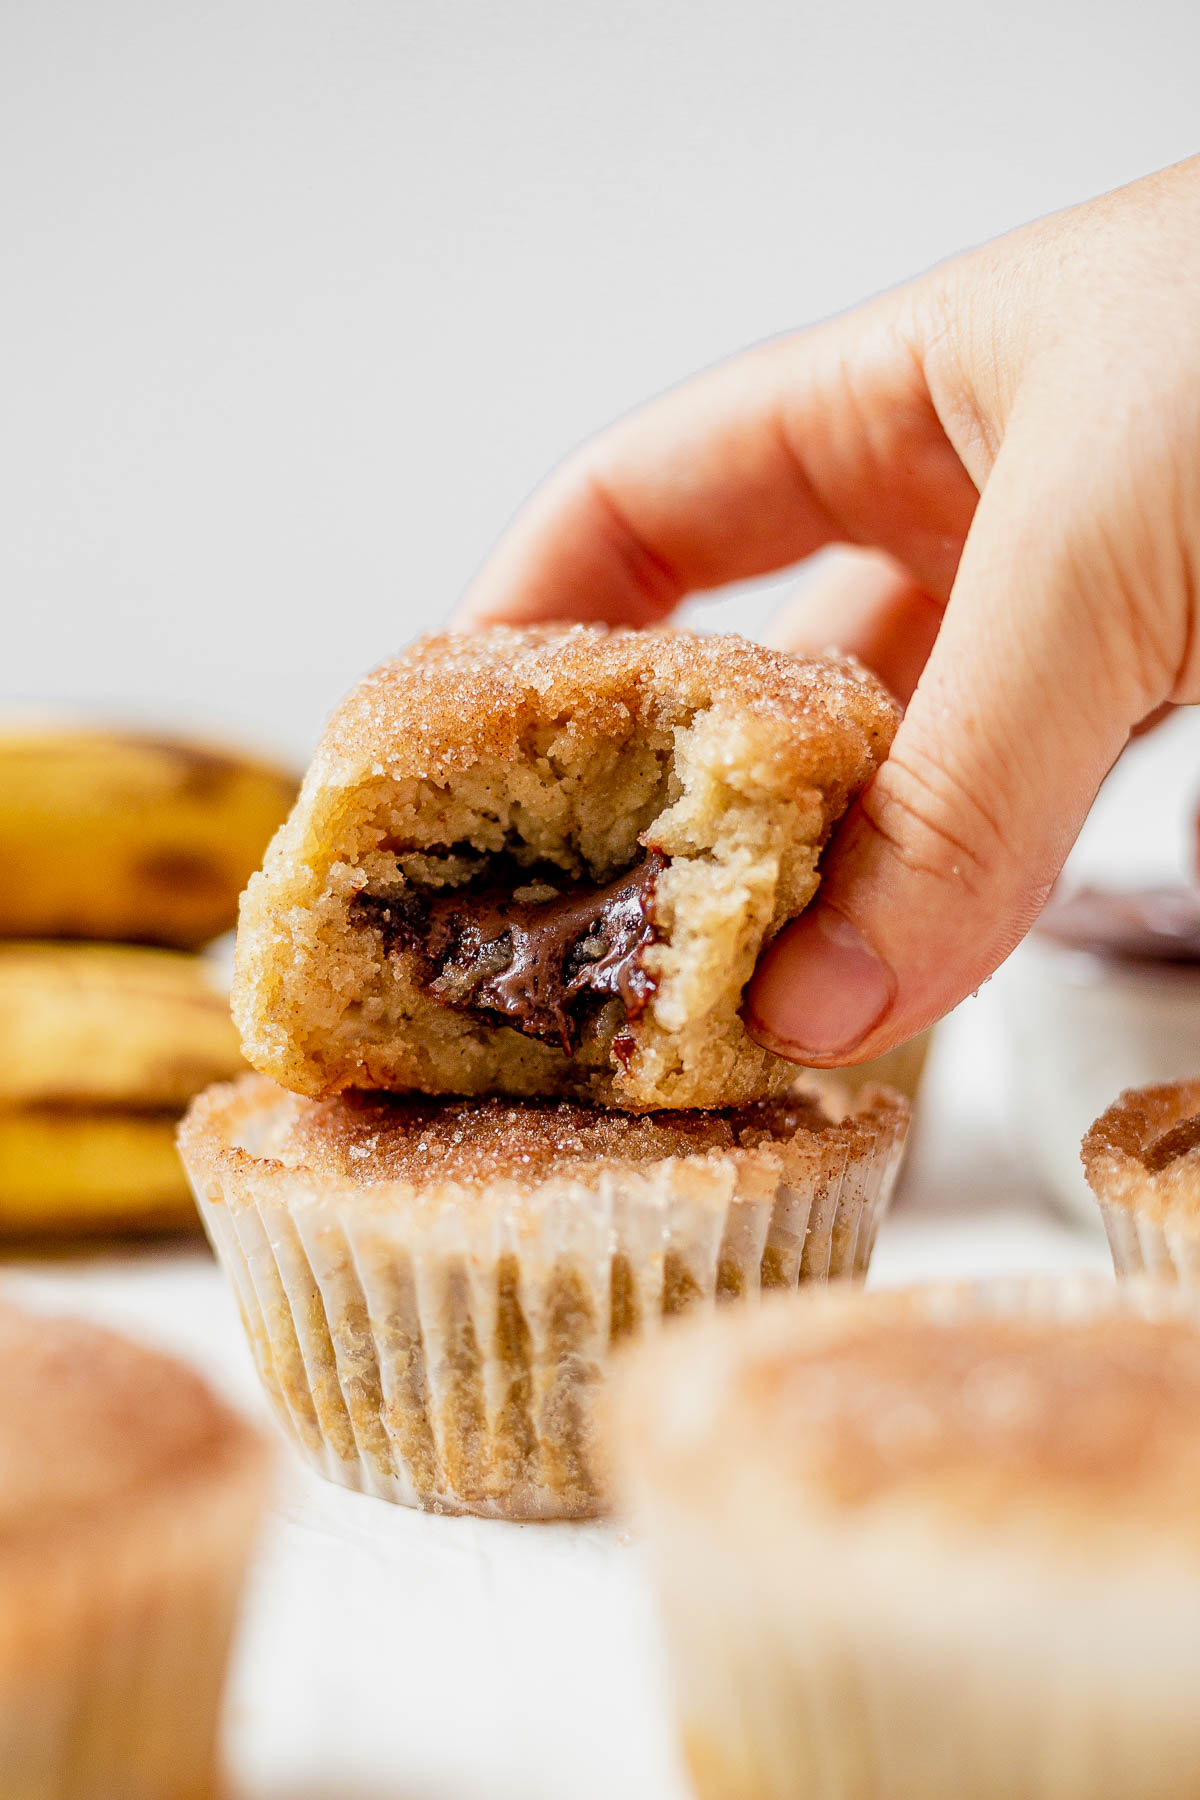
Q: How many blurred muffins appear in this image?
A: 2